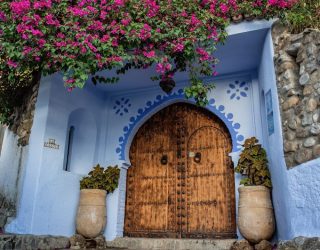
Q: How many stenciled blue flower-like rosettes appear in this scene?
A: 2